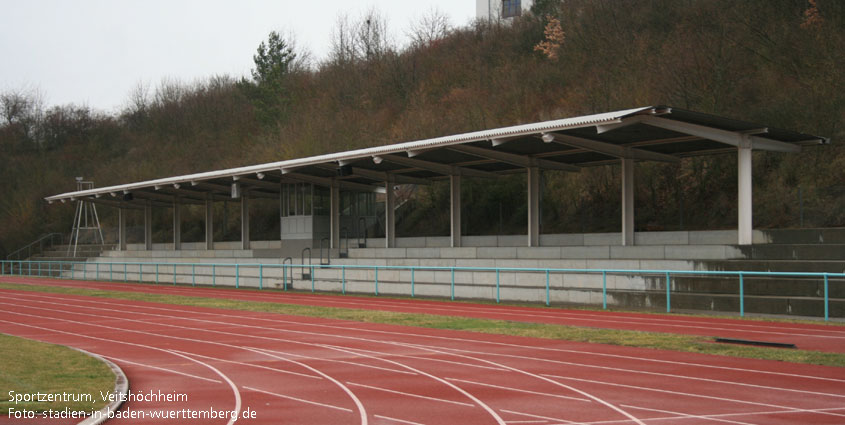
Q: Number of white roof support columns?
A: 11